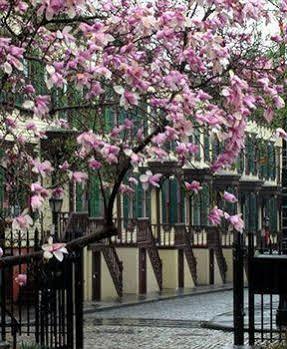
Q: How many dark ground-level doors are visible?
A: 4